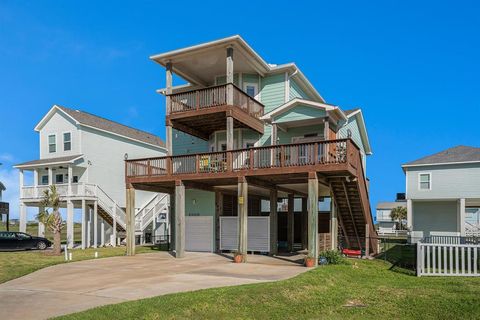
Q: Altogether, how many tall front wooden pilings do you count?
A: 4